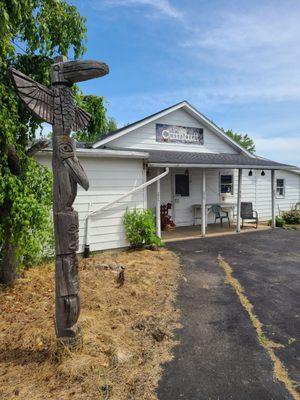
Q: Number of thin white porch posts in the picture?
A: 4